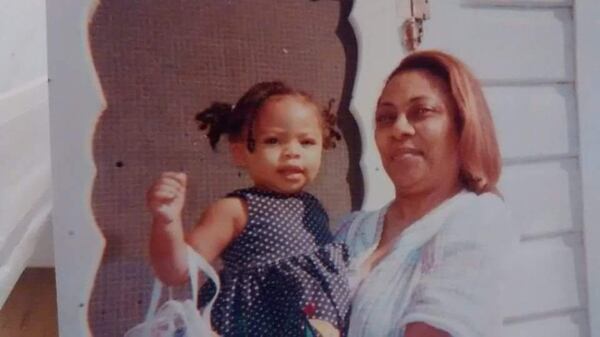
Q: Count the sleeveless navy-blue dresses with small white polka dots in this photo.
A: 1